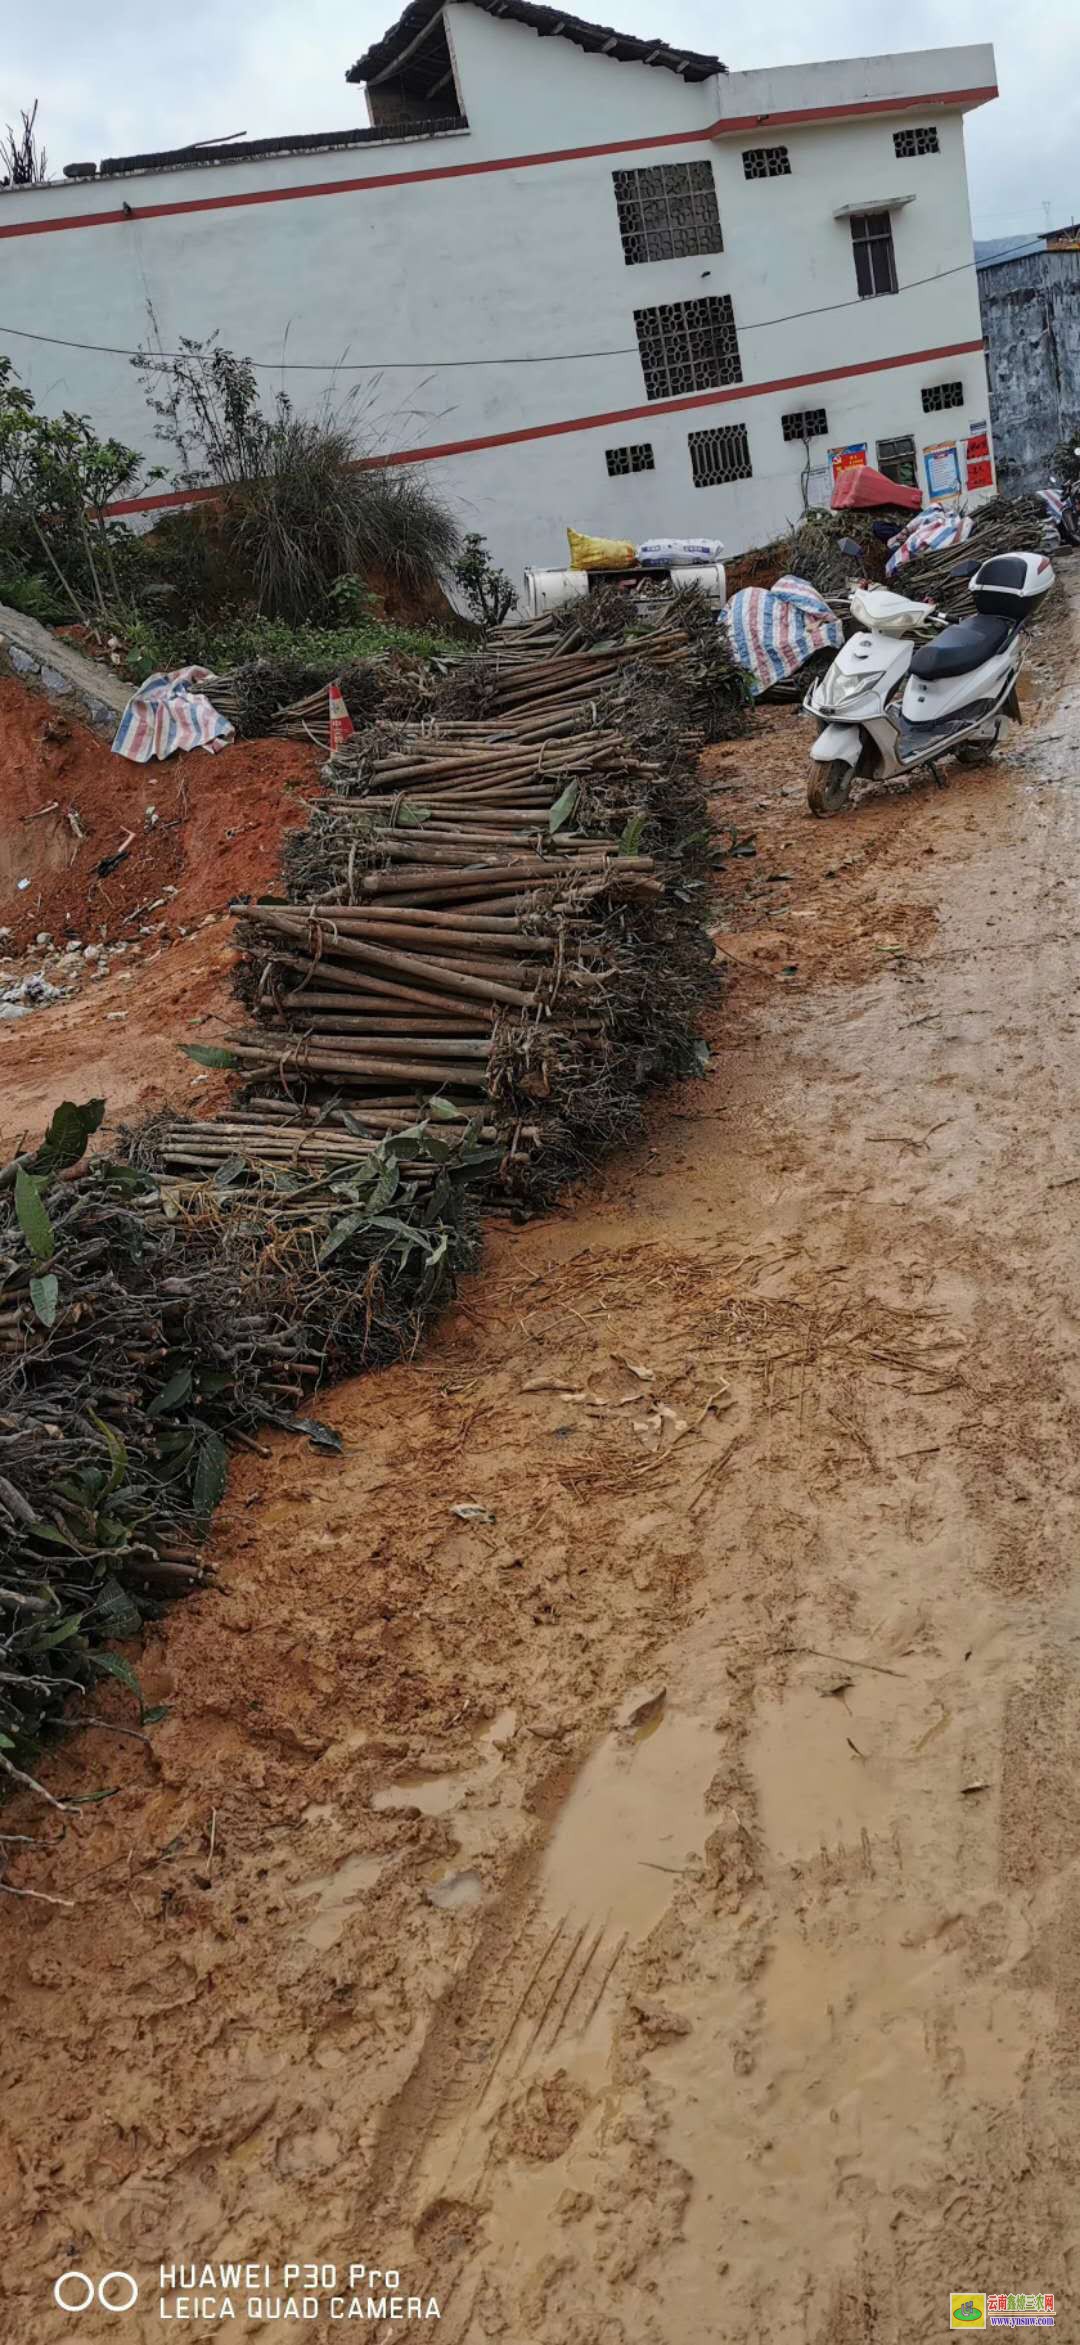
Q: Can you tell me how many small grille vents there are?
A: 5